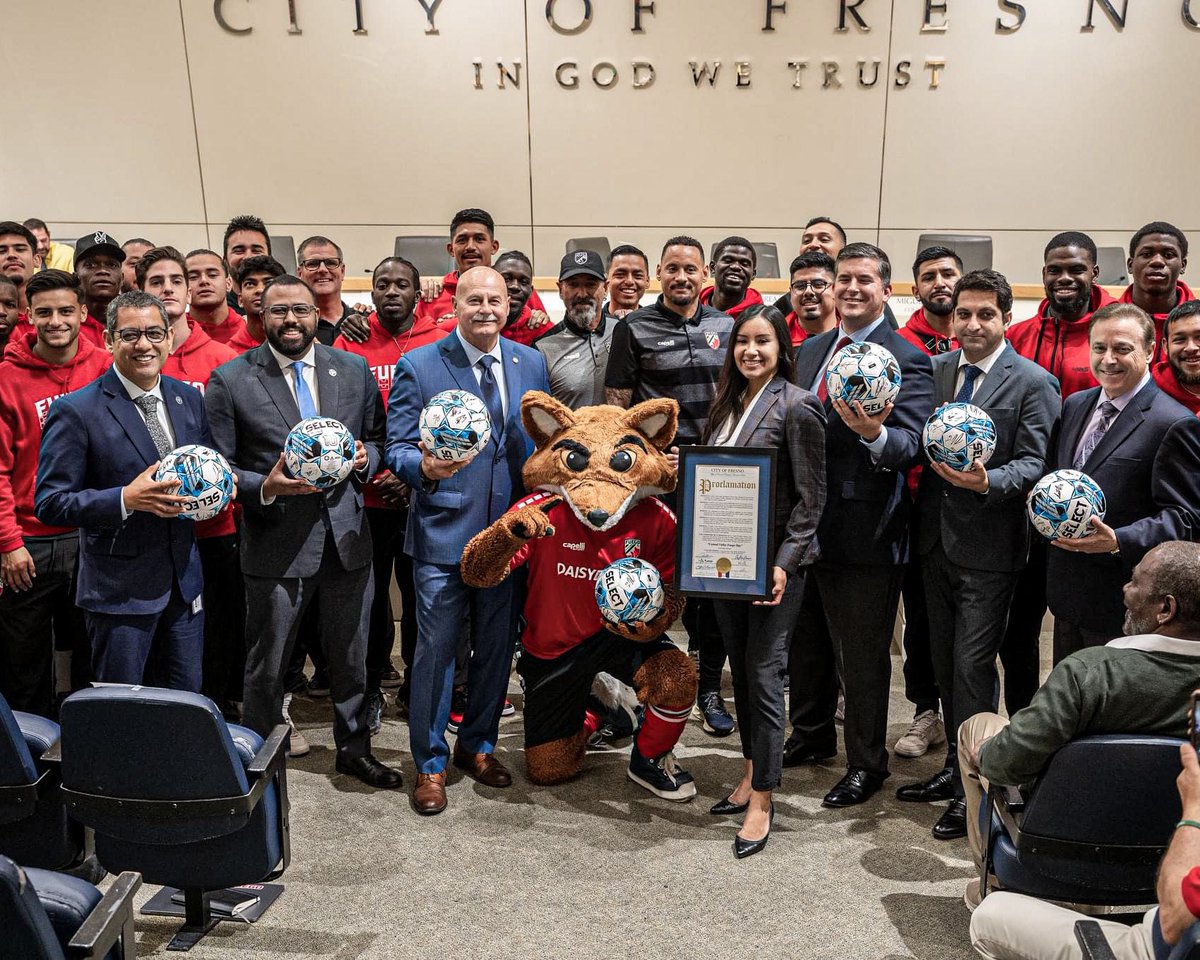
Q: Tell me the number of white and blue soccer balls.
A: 7